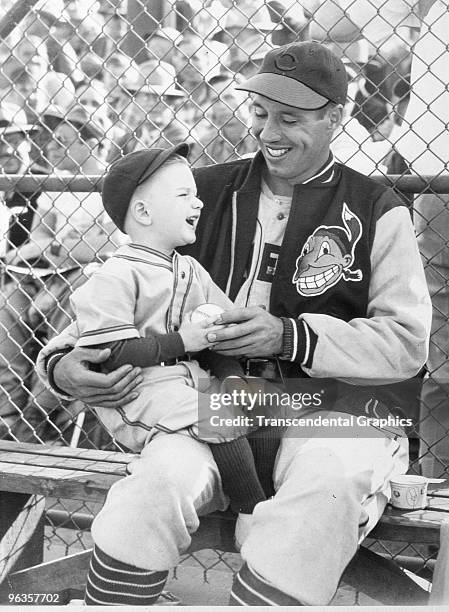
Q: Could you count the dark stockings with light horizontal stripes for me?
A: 2